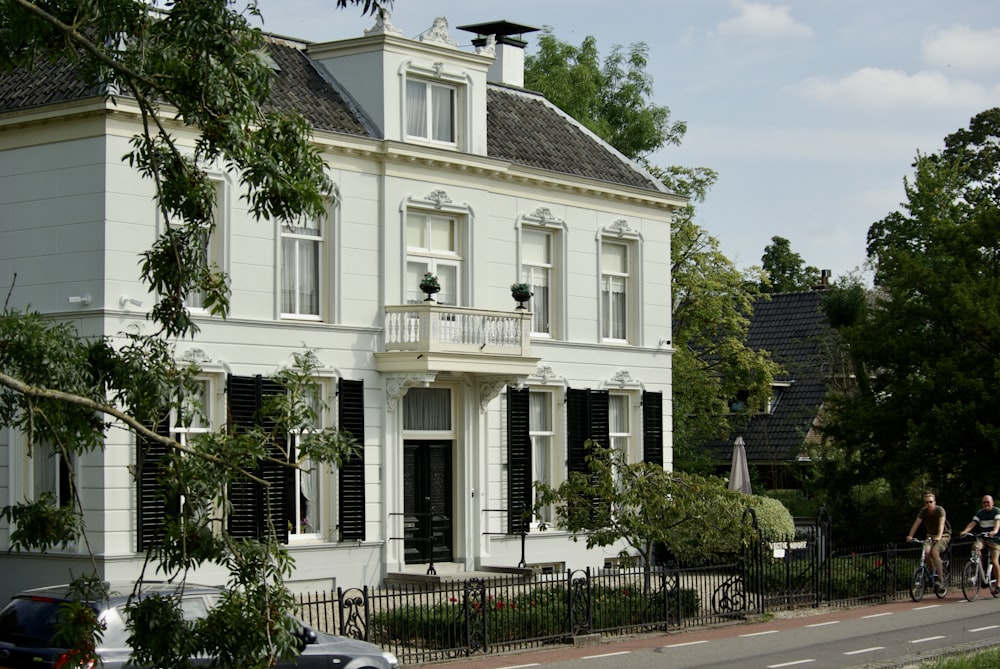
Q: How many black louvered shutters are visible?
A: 8